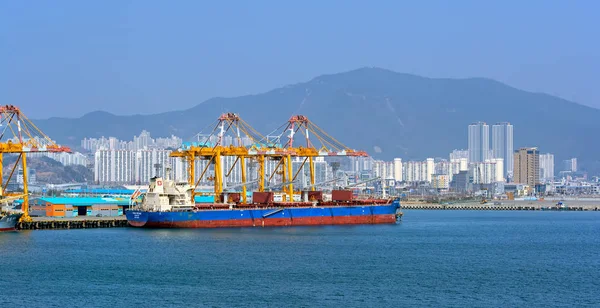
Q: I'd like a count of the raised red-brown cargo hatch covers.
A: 4